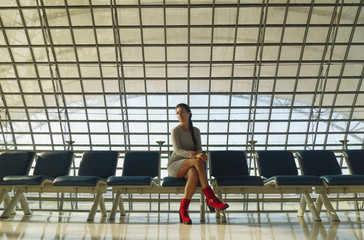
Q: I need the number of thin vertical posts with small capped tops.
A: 4